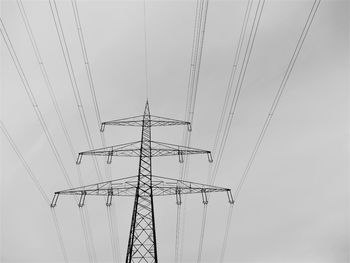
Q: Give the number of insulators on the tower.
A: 12